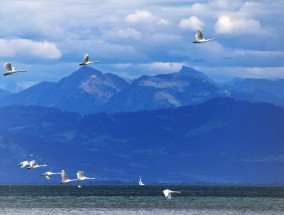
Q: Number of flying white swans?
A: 9